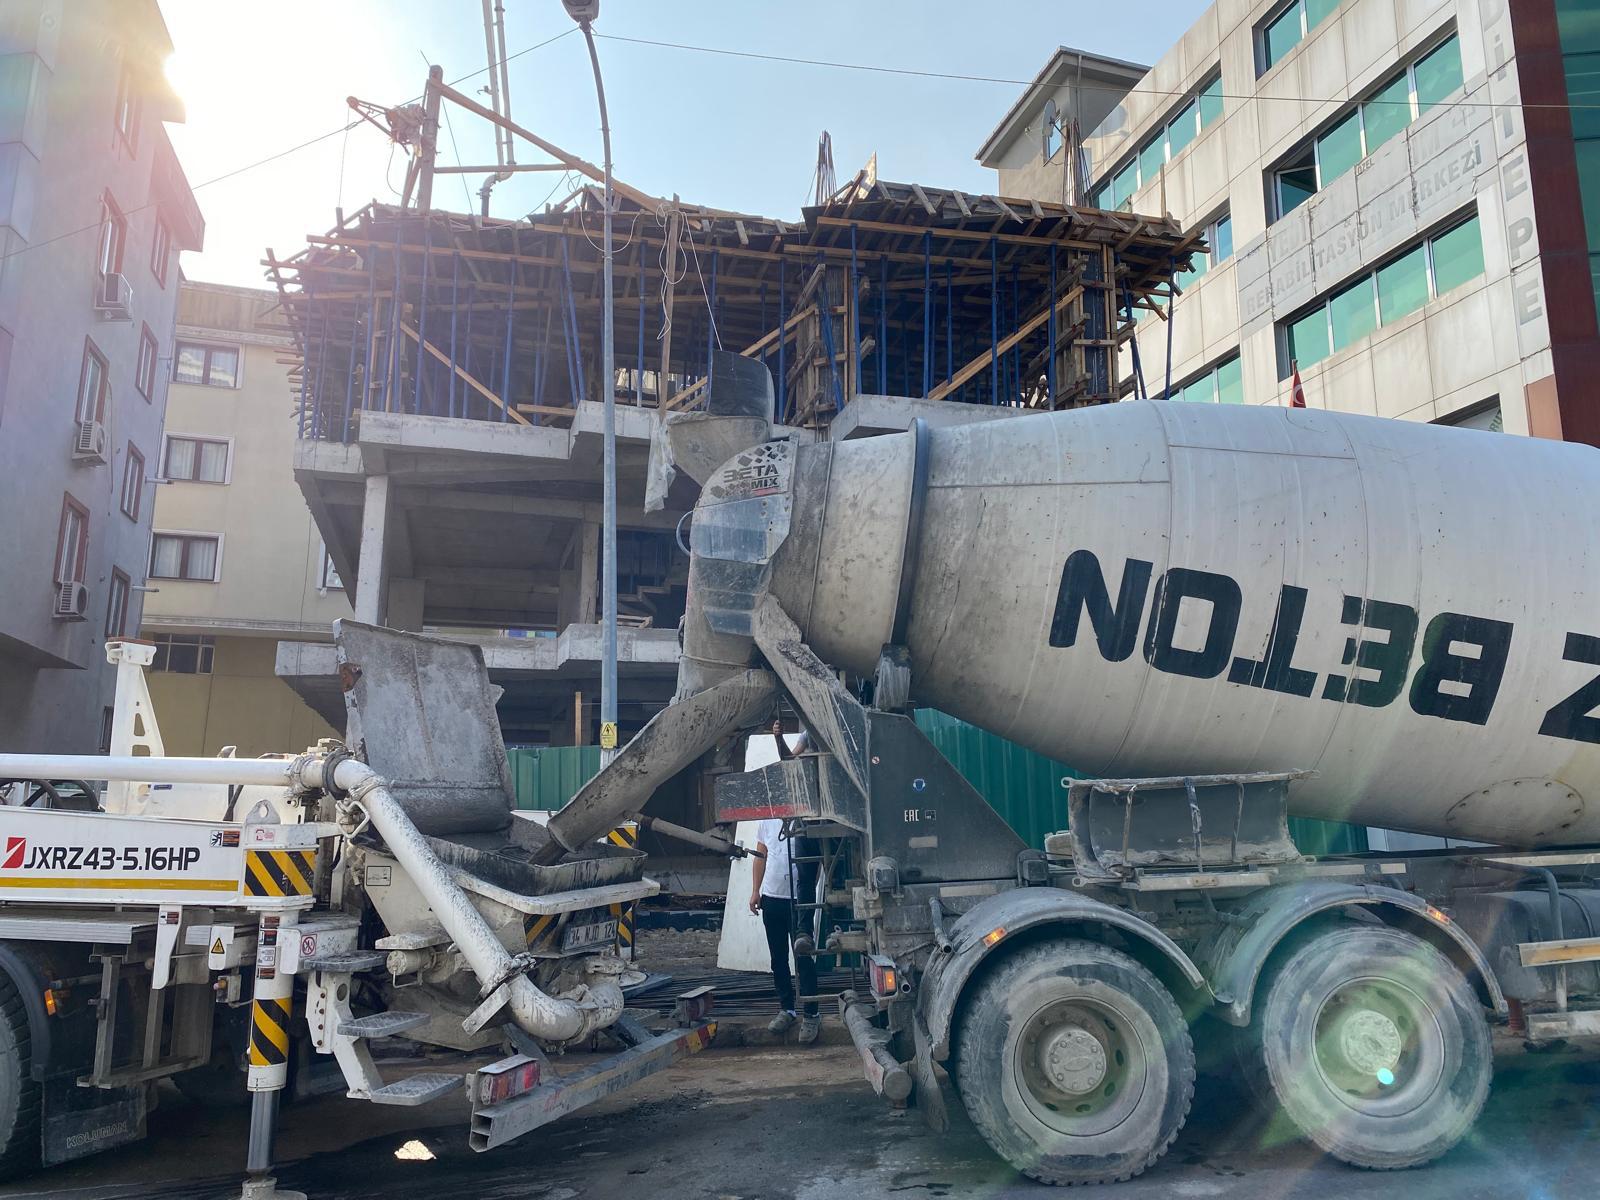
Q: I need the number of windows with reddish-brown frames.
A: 8